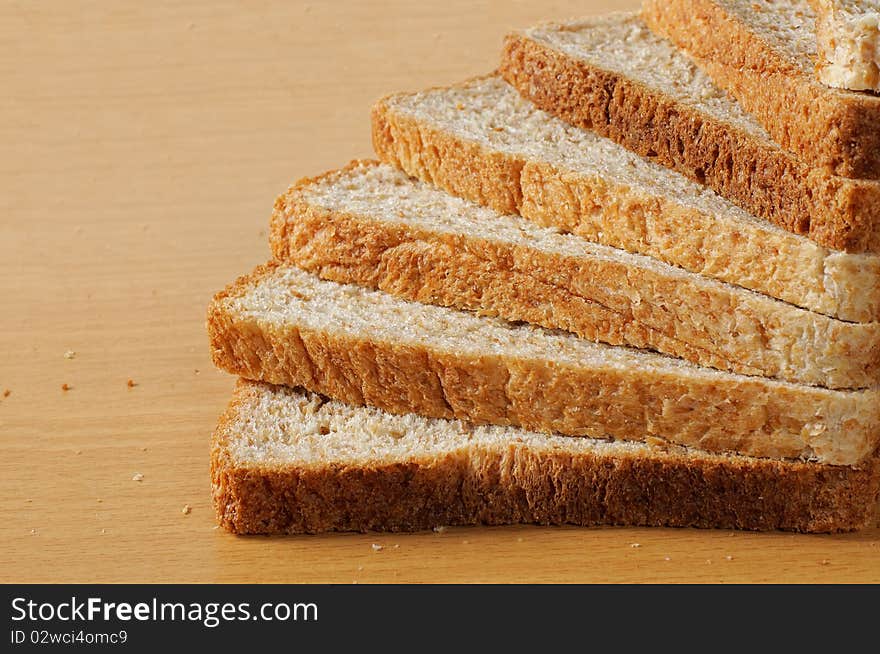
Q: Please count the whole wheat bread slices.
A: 7